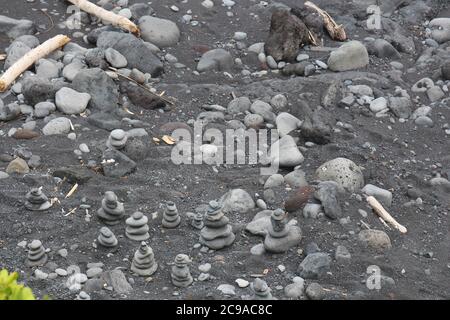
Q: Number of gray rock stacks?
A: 13